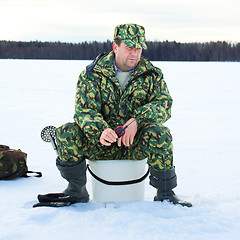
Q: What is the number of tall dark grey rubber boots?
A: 2